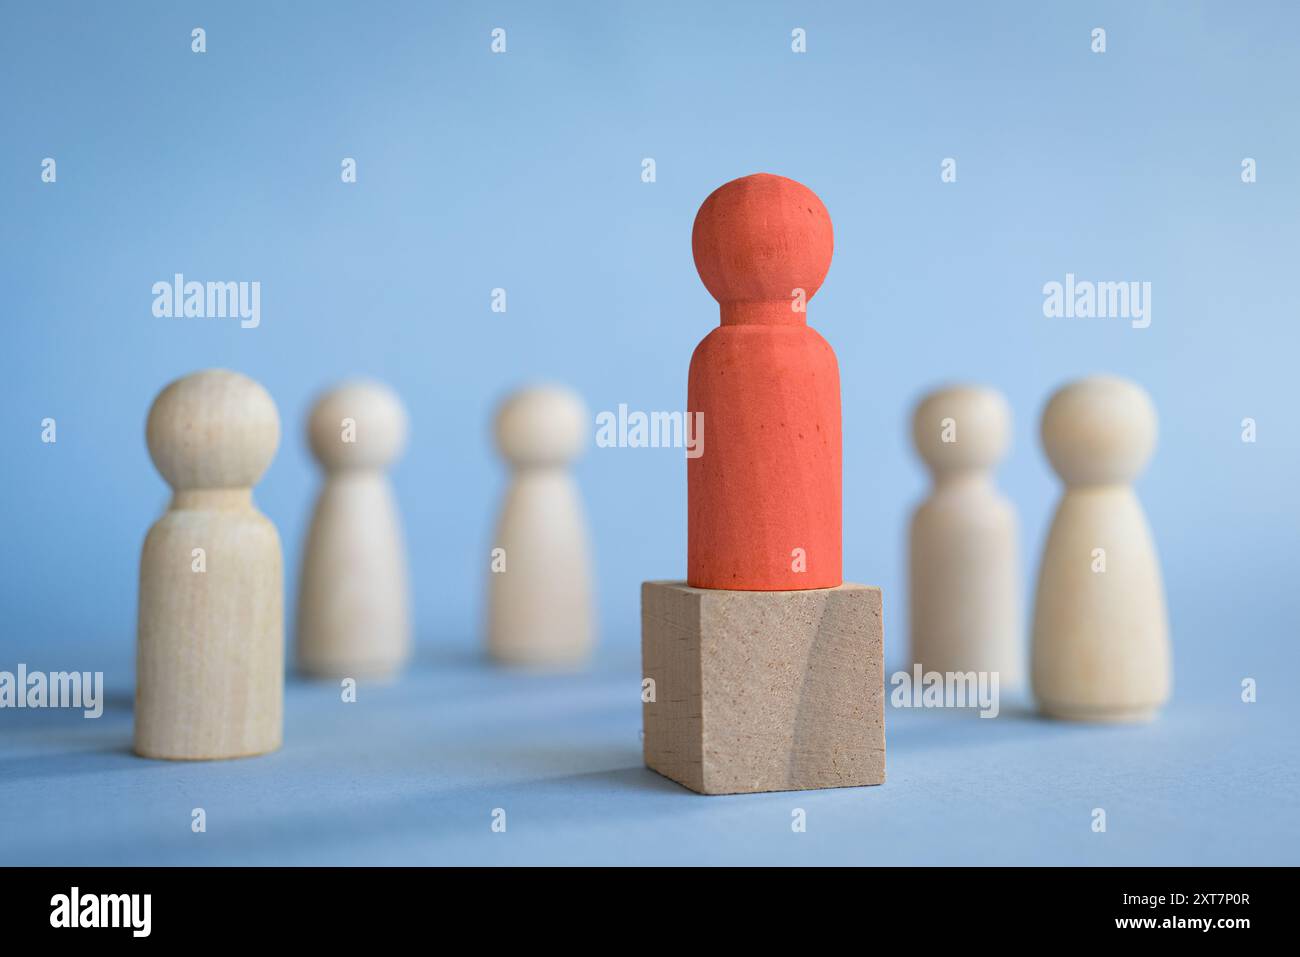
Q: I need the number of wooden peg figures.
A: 6